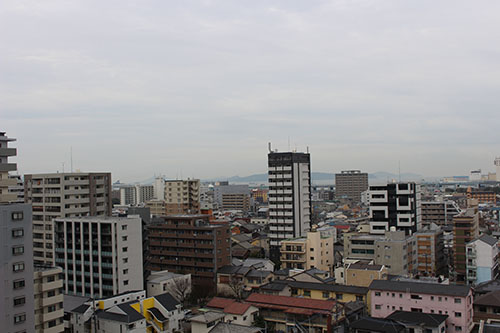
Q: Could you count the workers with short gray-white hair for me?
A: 0